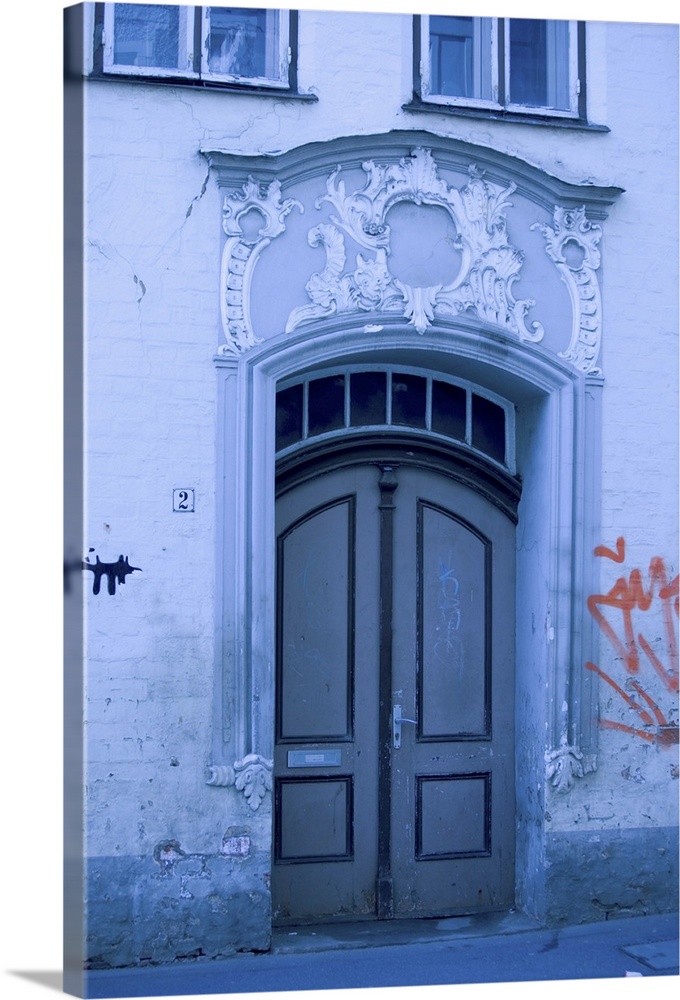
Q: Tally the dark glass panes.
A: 6